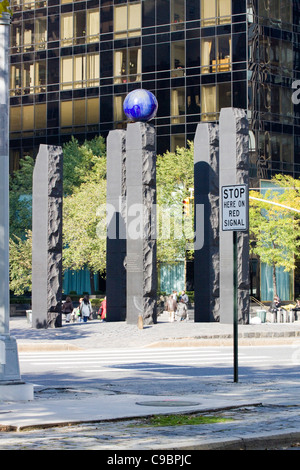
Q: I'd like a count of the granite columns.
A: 5